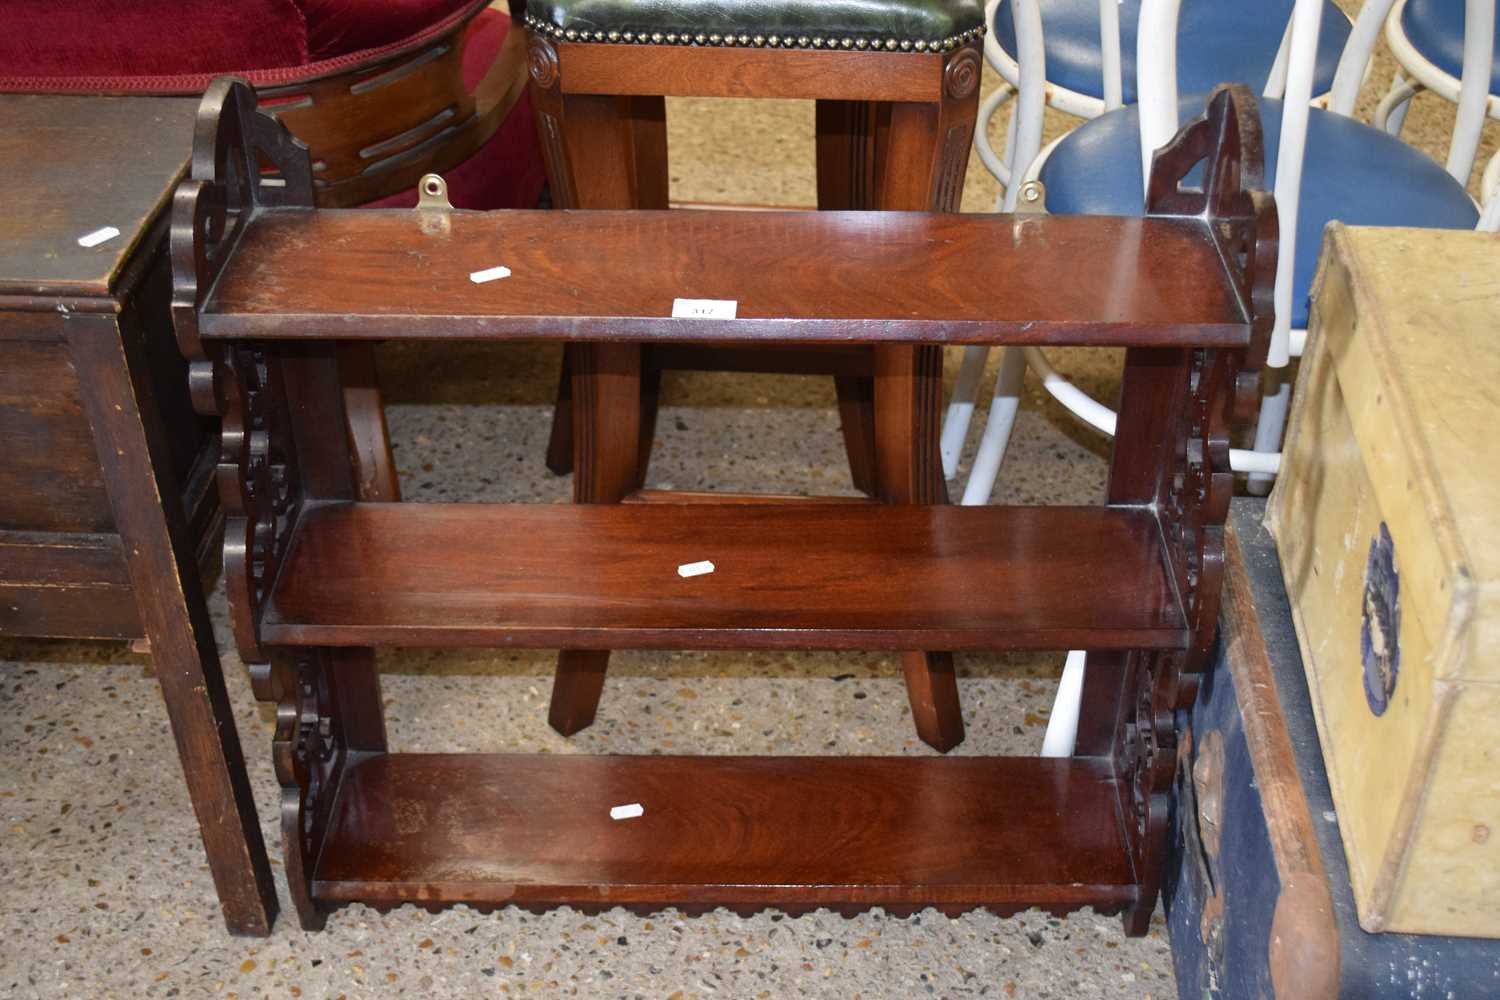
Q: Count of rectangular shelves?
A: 3